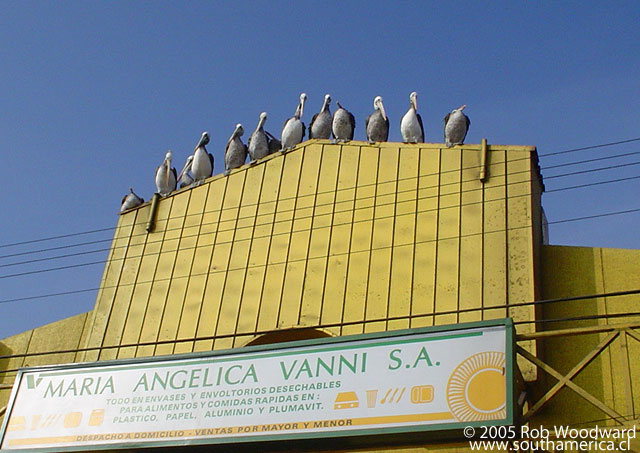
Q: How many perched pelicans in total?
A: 13